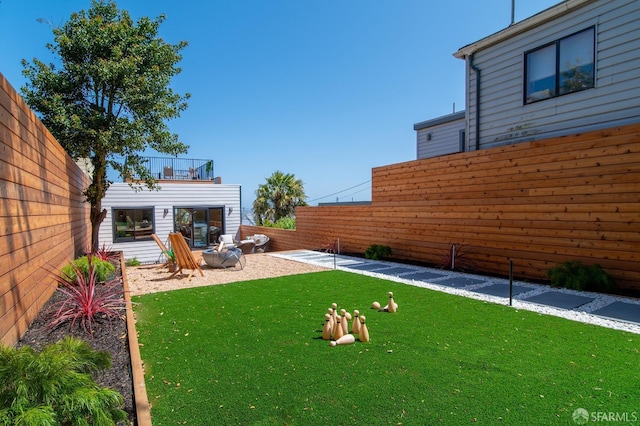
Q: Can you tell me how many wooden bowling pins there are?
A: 10